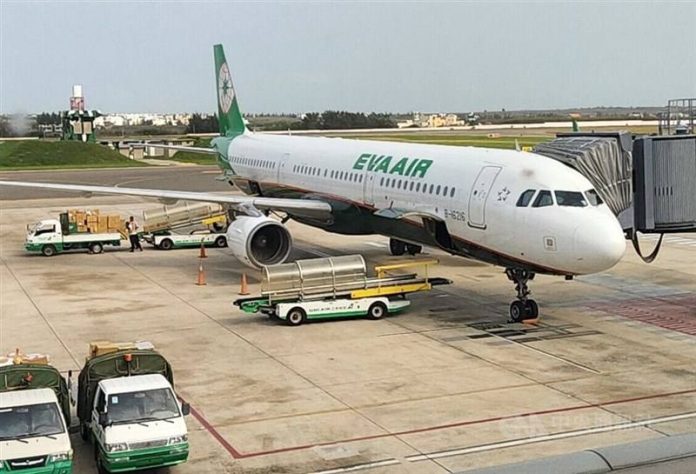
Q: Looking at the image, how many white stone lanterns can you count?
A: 0